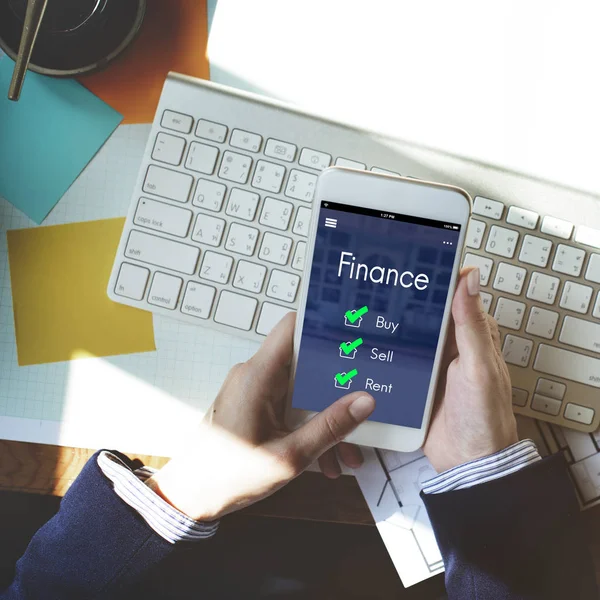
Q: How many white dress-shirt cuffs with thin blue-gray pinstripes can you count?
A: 2